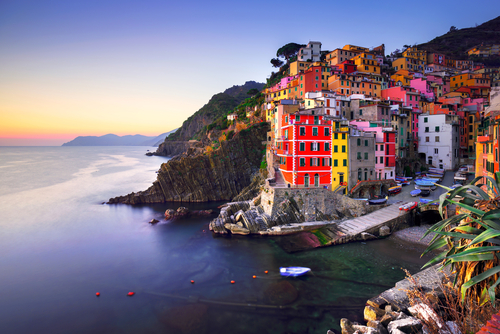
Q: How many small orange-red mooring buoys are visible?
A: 6